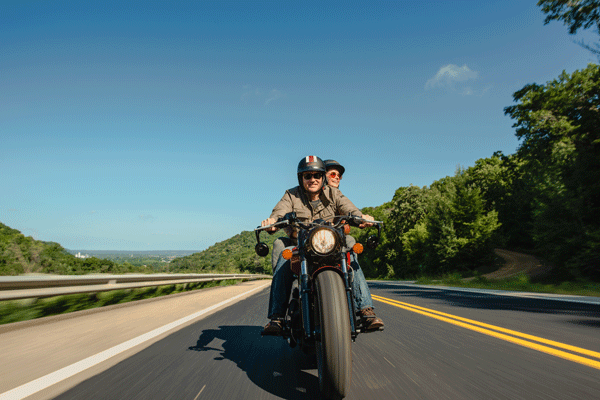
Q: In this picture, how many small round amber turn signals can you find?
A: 2